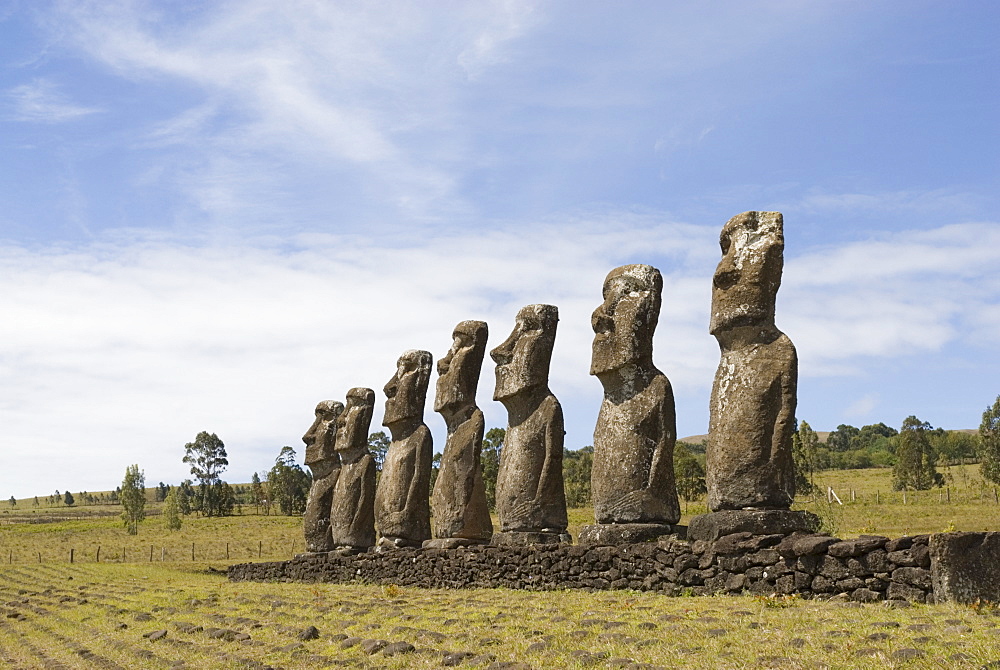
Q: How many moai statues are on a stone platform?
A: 7